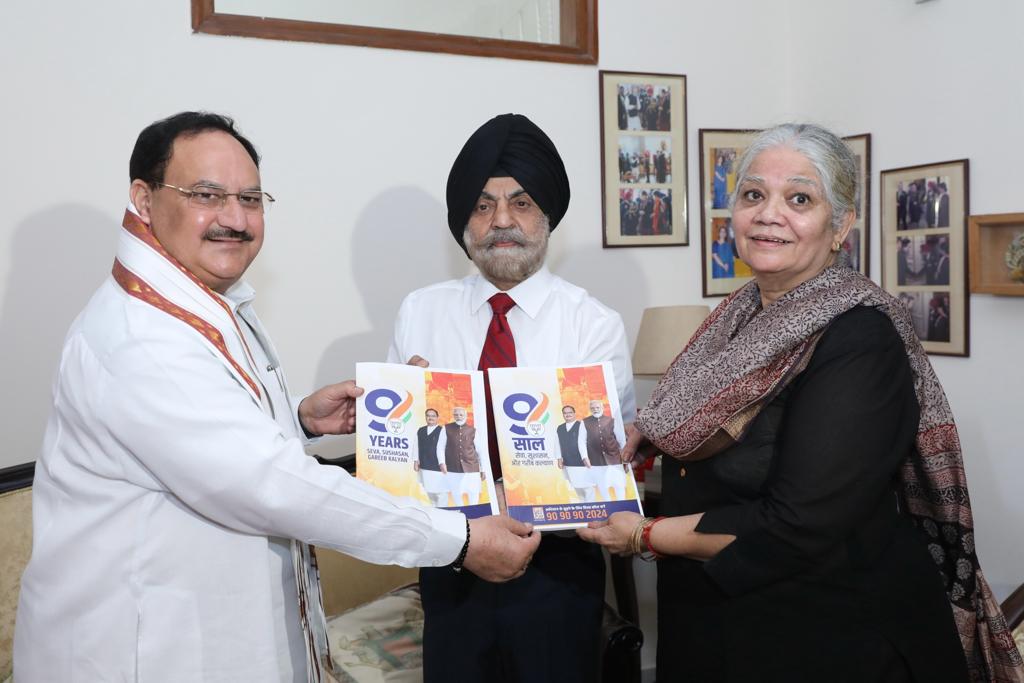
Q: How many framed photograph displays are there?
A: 4